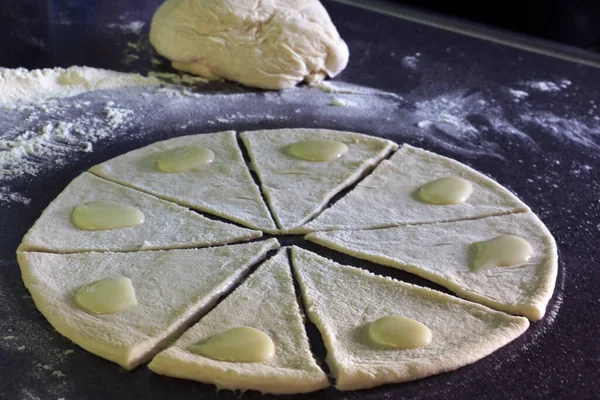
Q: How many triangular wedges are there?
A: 8